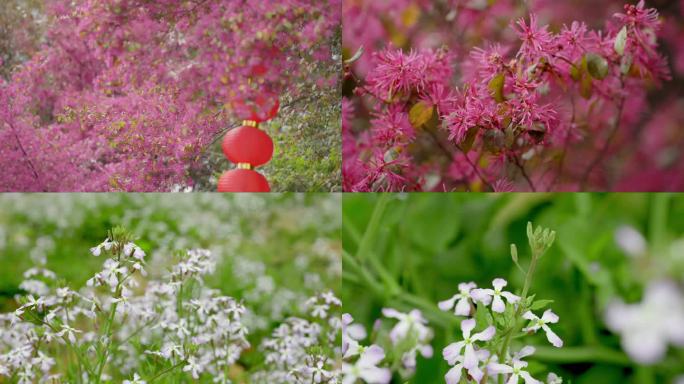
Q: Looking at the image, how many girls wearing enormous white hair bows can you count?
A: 0